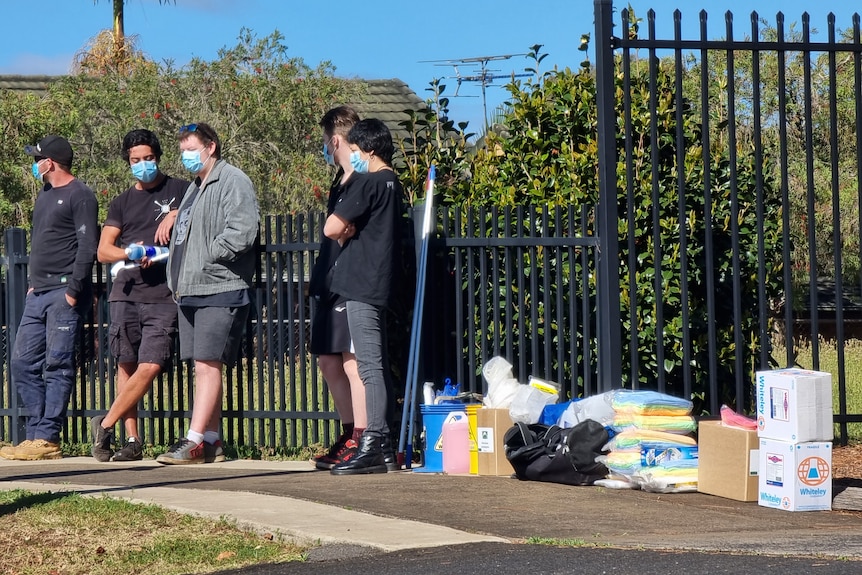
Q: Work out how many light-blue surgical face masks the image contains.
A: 5